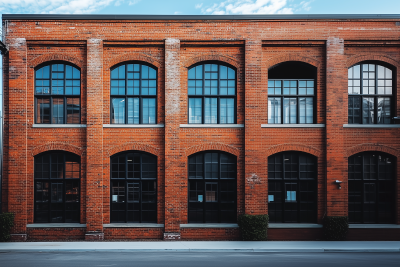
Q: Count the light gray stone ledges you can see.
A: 10